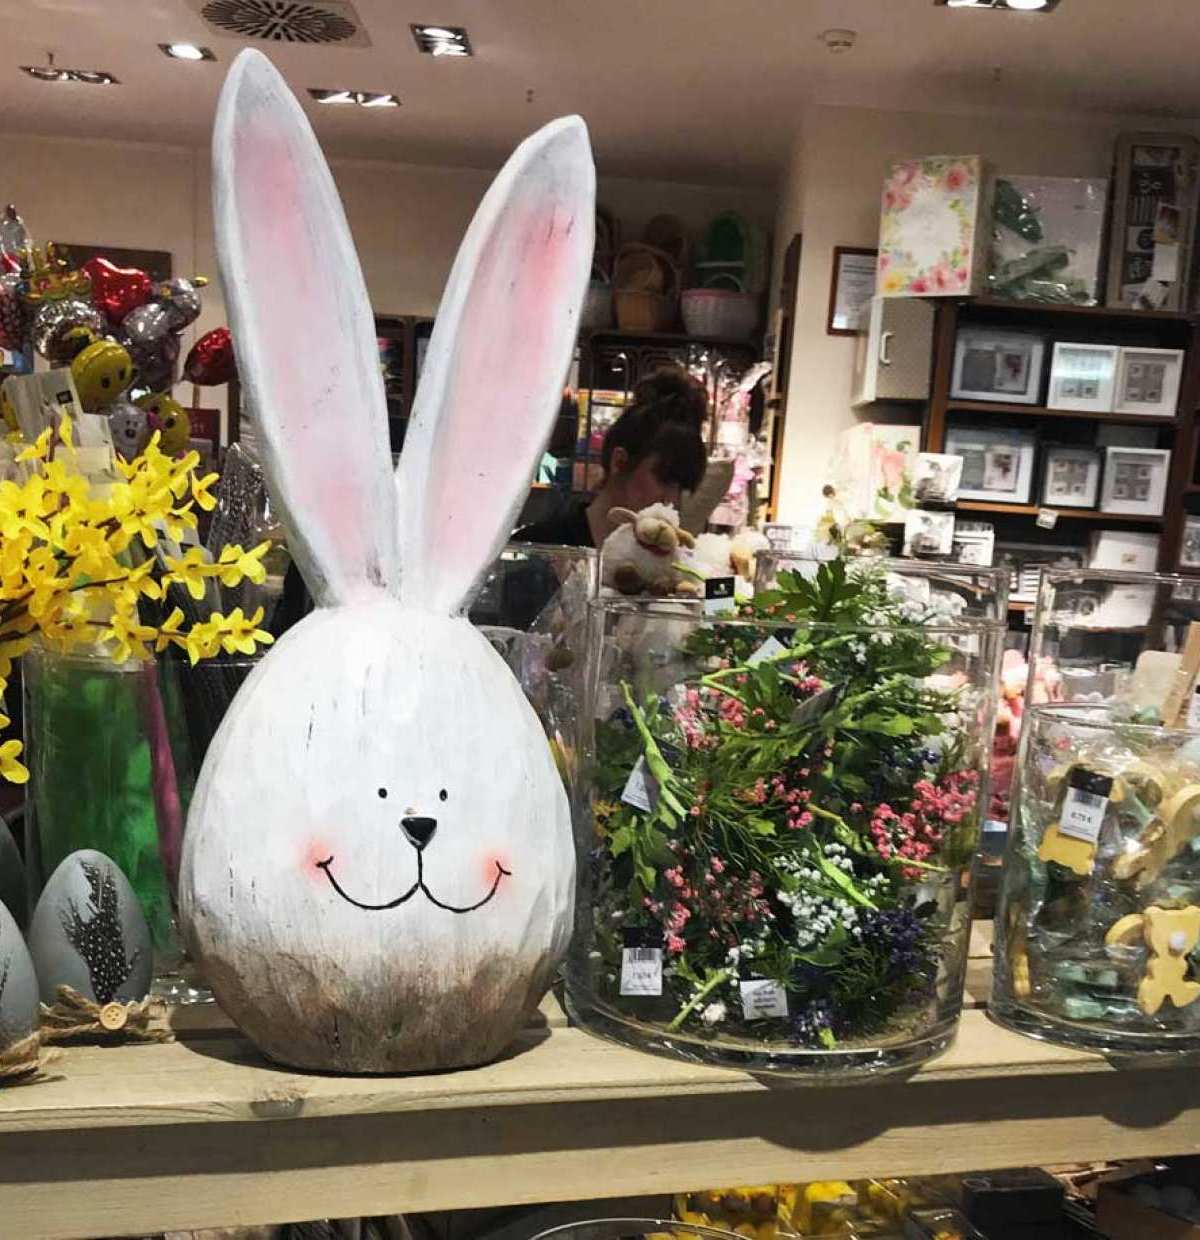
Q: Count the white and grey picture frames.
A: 6